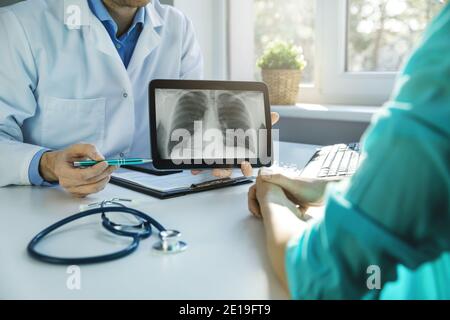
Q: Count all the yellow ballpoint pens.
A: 0